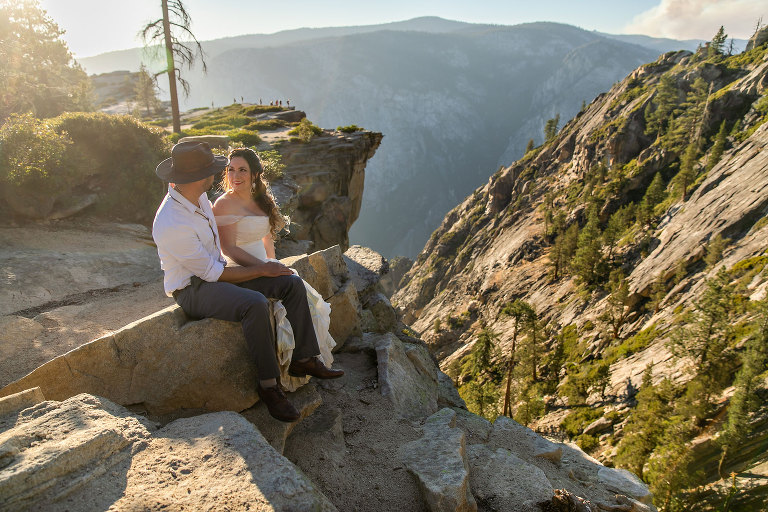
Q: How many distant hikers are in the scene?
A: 8